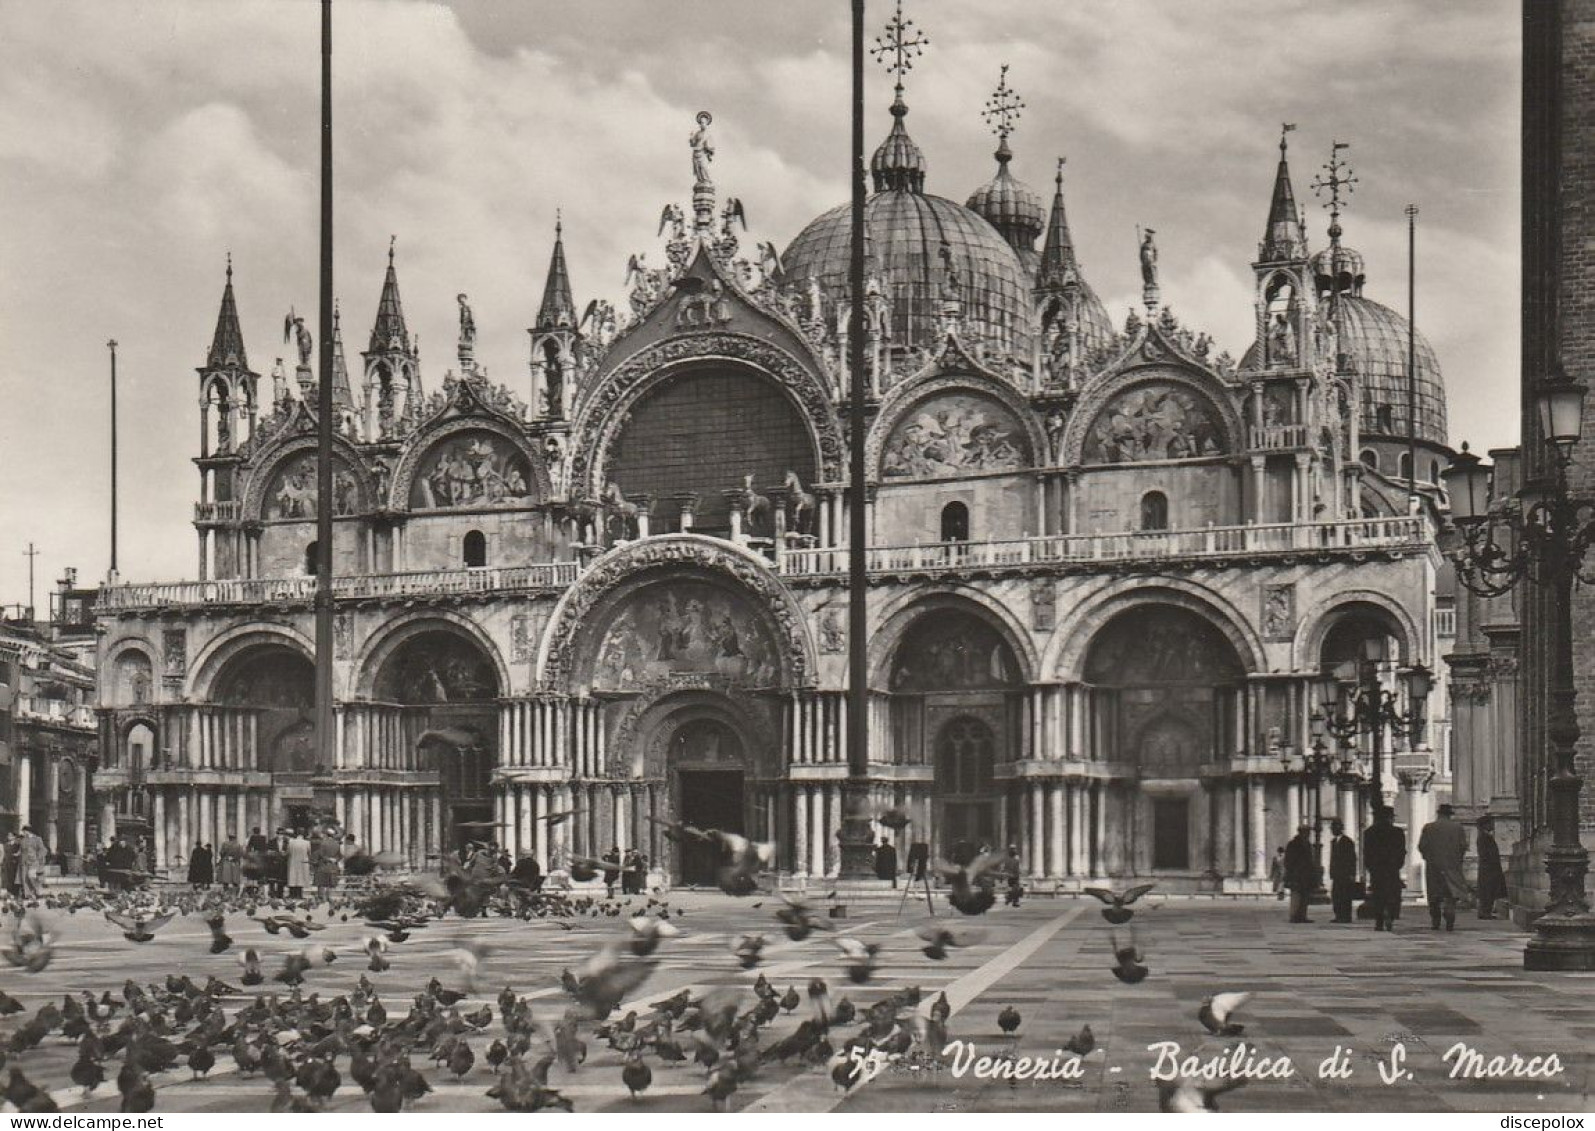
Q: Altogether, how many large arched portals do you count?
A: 5